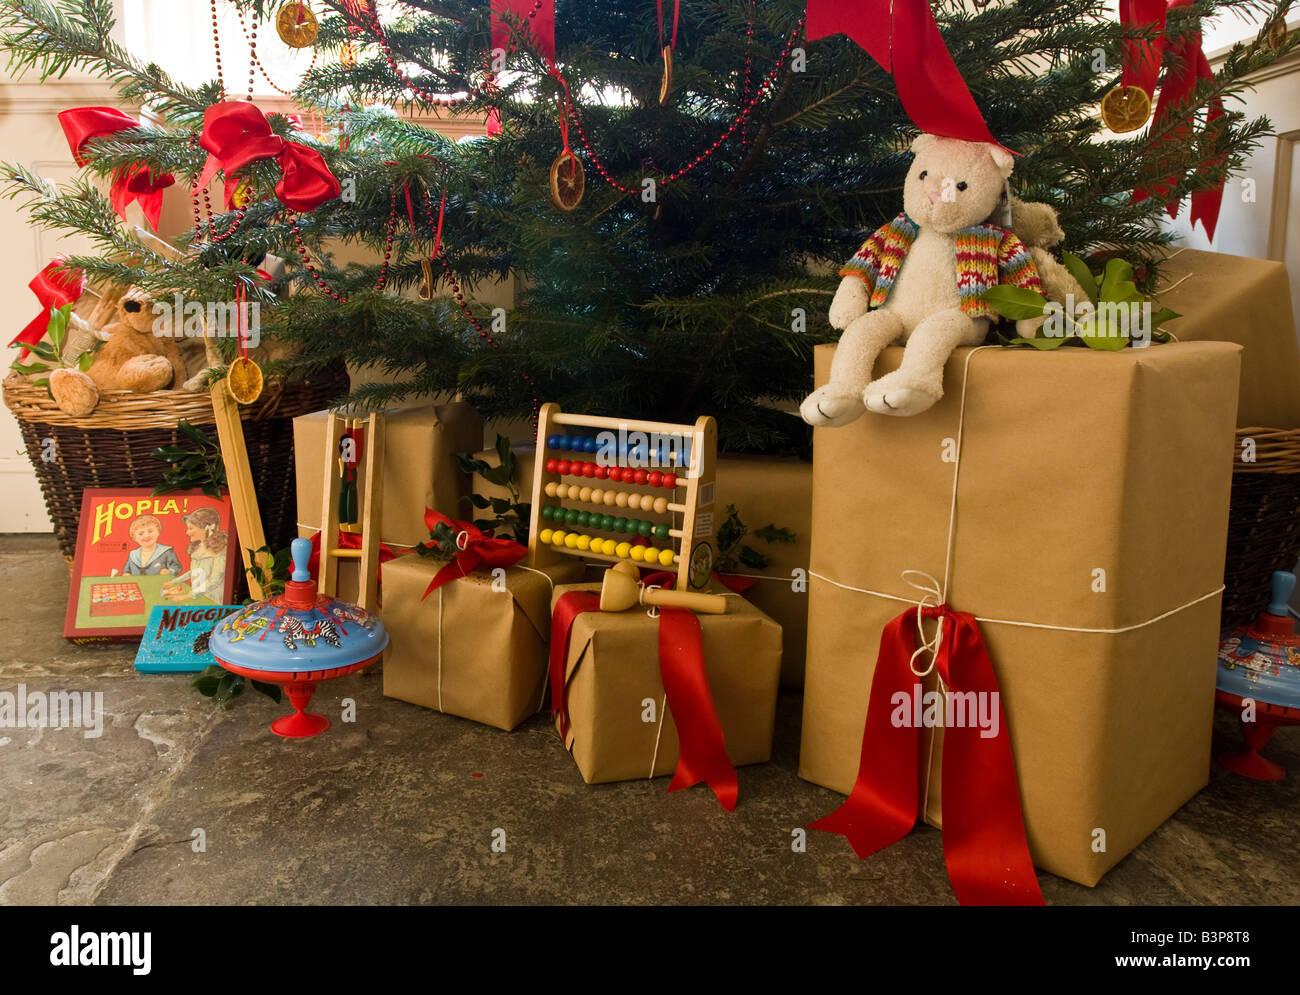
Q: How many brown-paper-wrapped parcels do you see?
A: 6